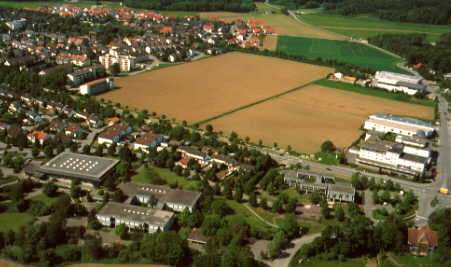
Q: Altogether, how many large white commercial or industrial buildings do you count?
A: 3